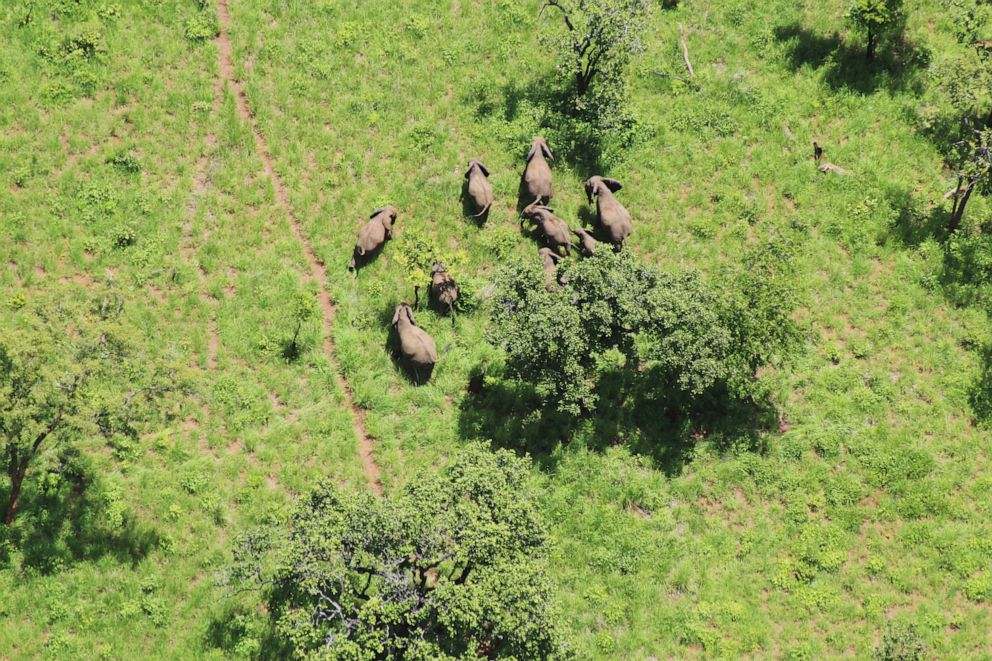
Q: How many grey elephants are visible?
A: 9